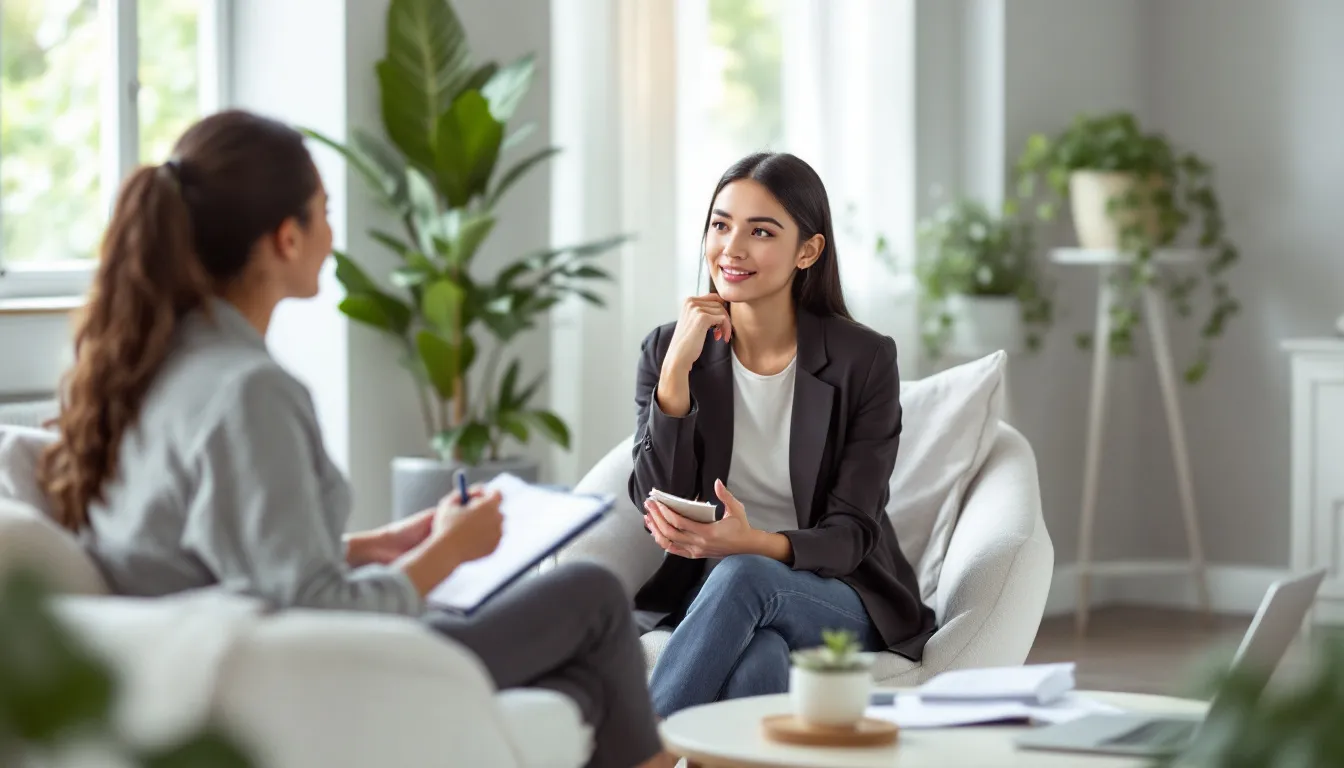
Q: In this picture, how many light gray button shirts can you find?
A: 1